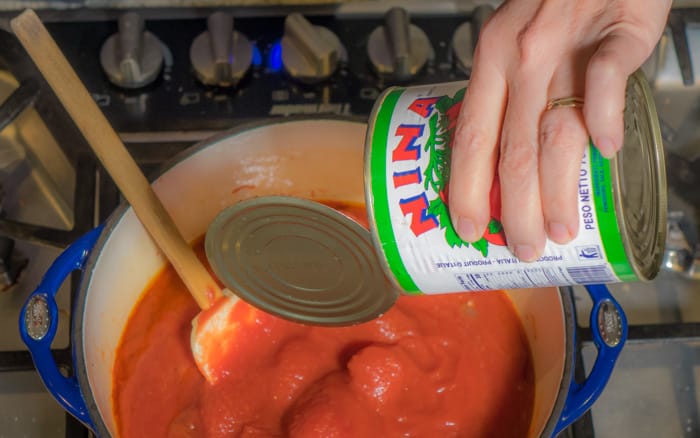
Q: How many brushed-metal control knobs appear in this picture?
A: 5